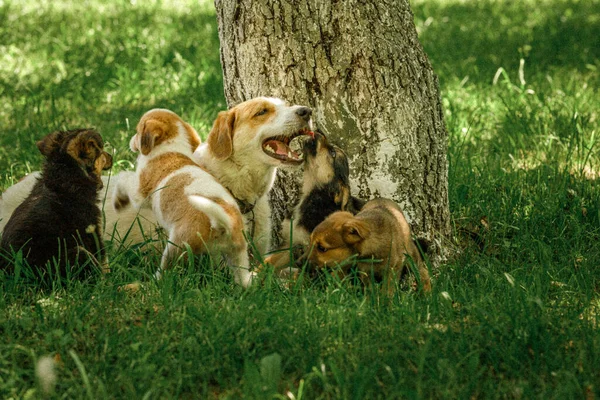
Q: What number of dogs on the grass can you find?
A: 5